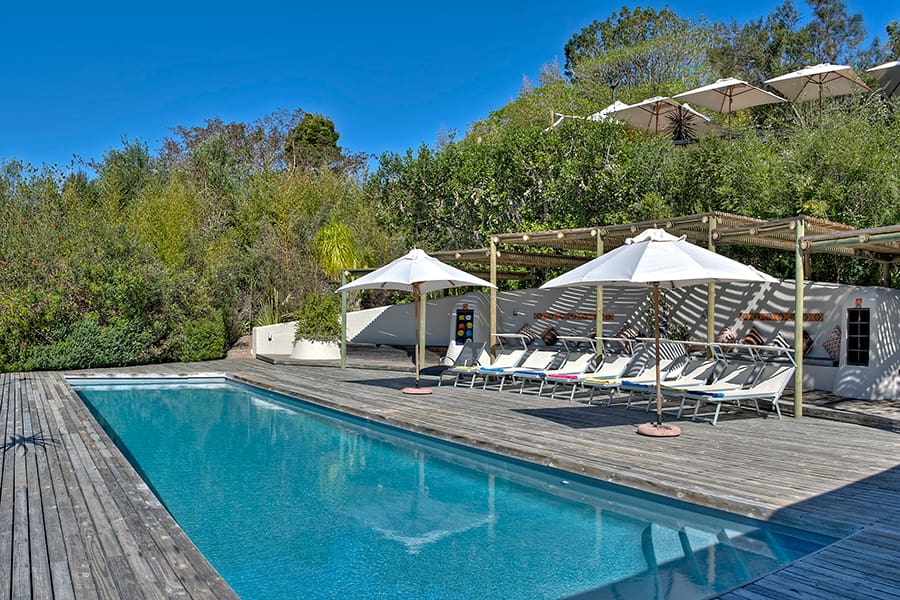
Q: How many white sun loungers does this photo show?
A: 8